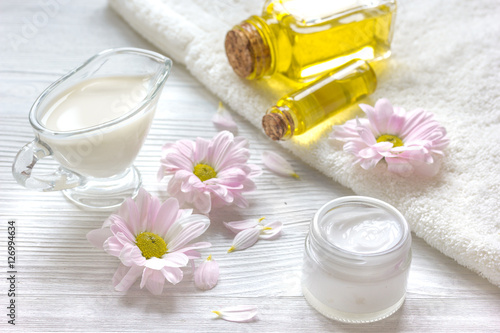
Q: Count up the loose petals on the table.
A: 7